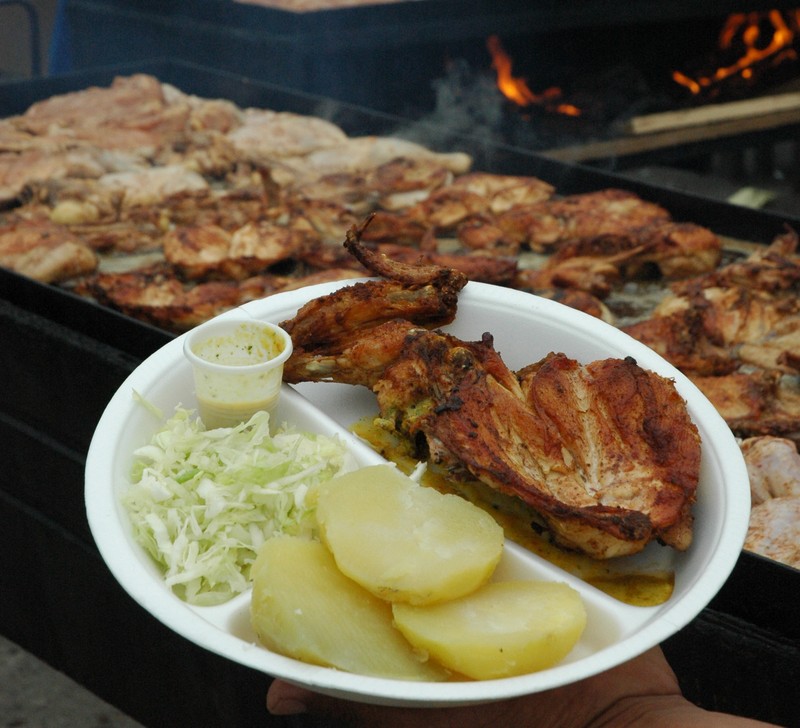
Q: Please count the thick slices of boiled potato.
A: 3